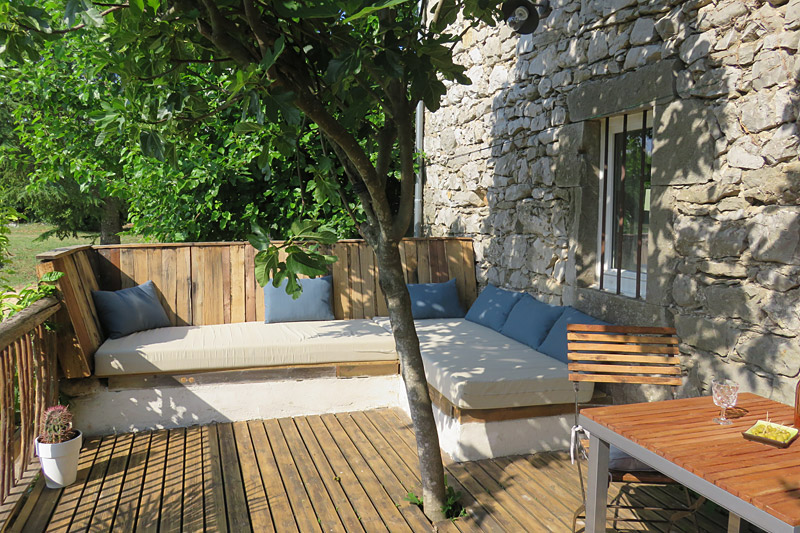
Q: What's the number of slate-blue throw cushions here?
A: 6